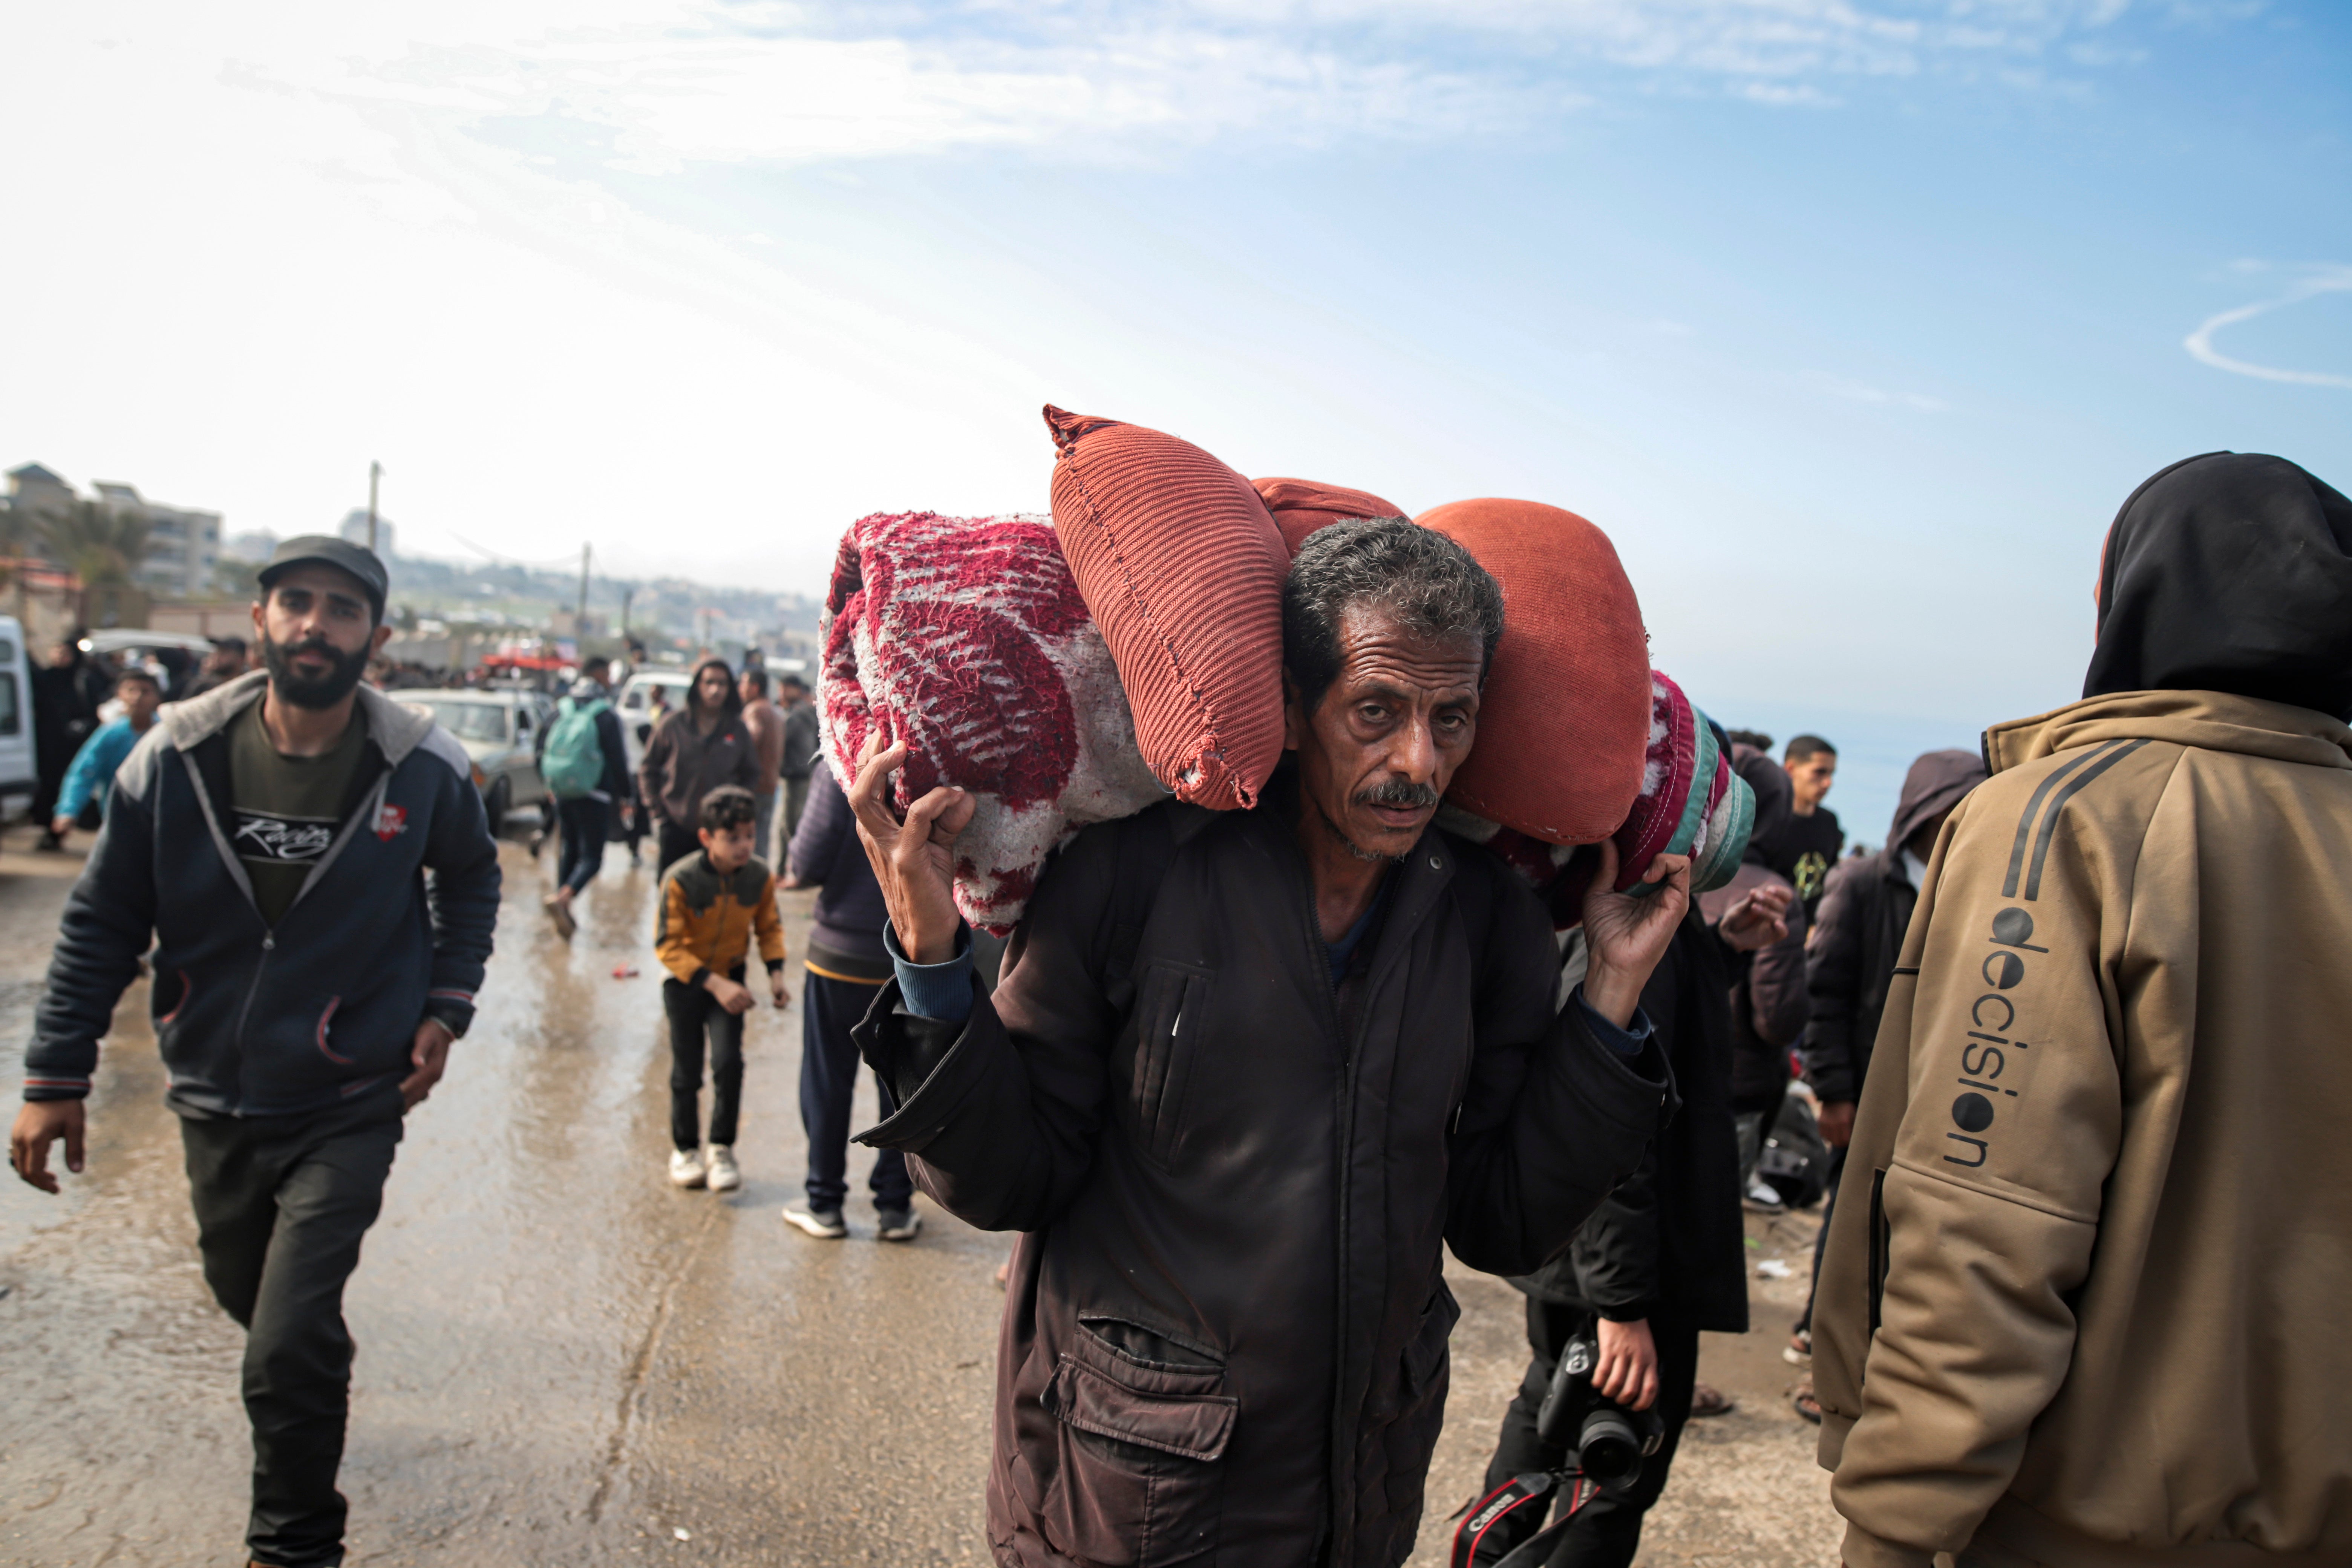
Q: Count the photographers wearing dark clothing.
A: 1